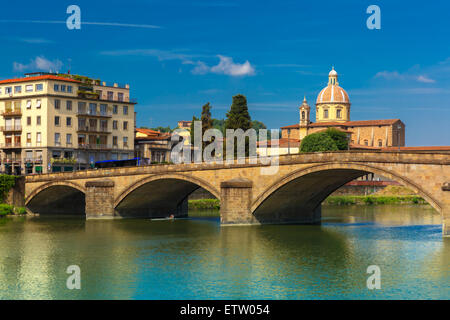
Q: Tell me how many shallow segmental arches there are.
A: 3